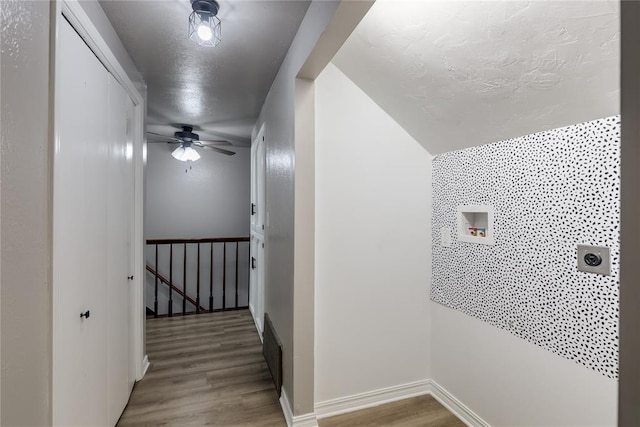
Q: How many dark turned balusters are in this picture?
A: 7